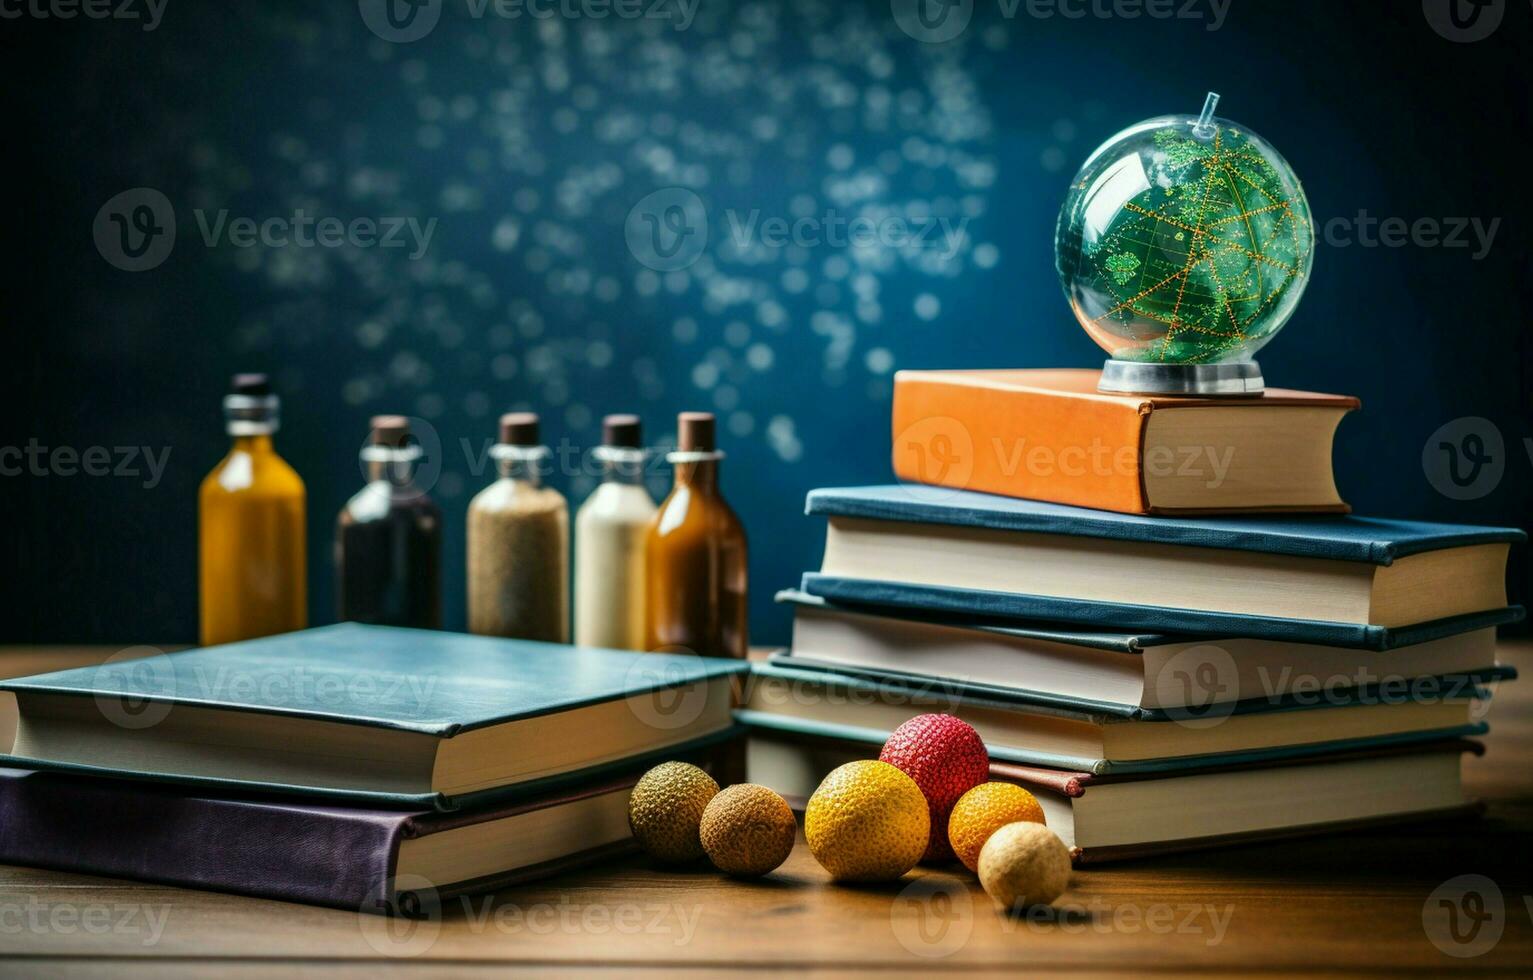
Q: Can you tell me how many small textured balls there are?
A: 6